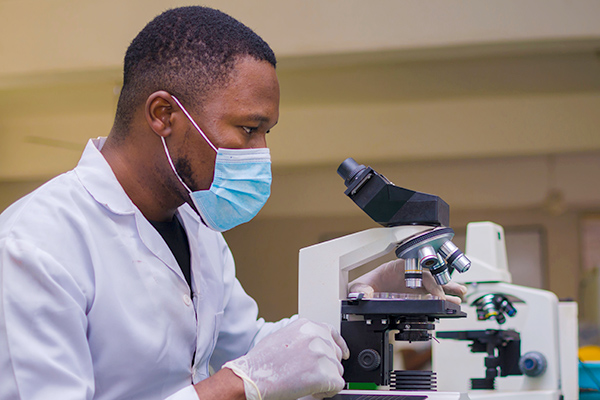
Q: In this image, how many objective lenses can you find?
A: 8